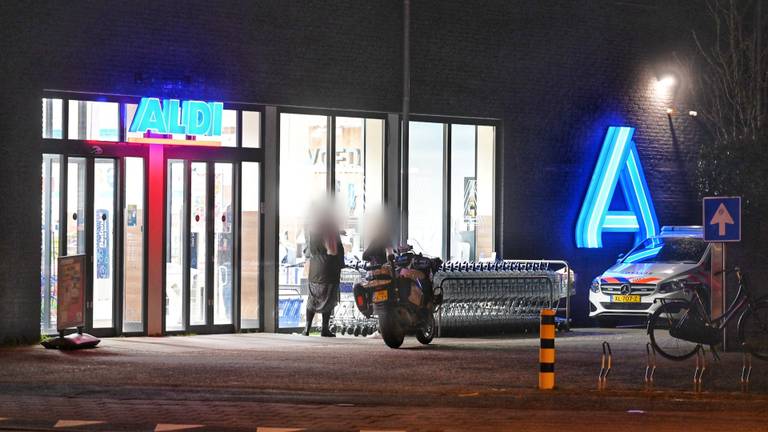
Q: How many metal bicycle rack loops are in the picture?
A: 4